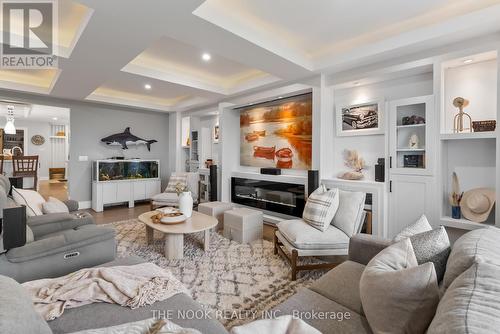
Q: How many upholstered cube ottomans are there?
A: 2